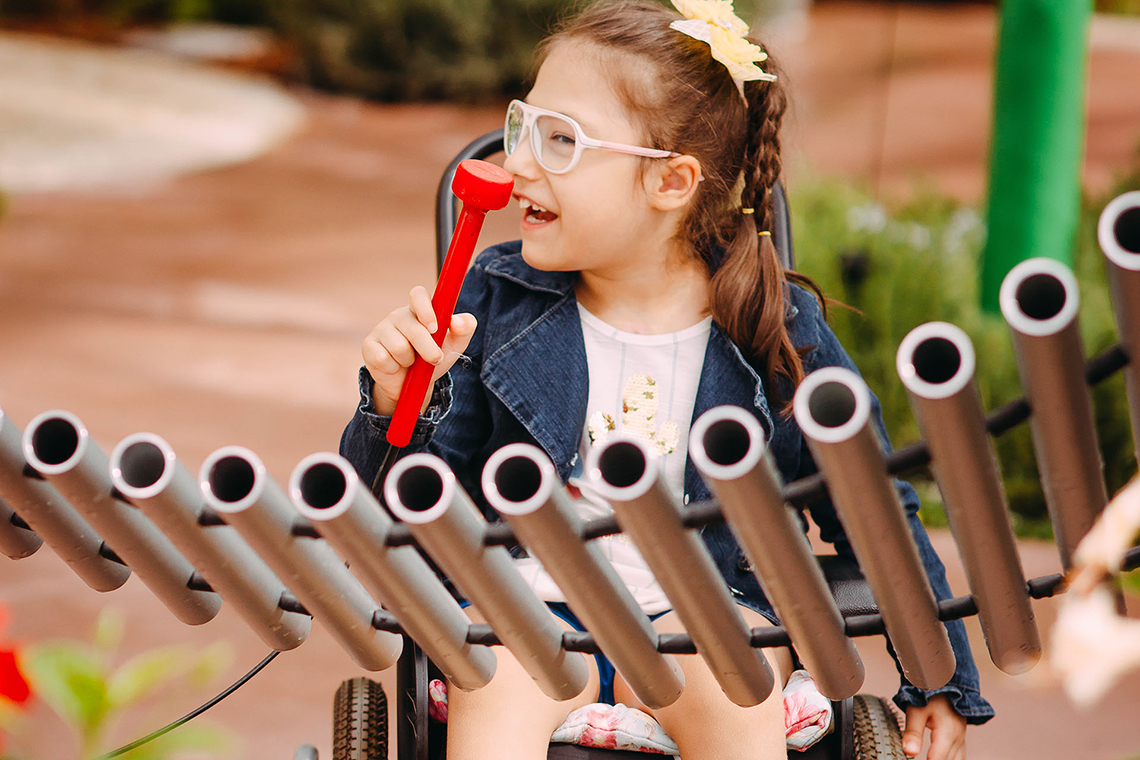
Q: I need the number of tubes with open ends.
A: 12